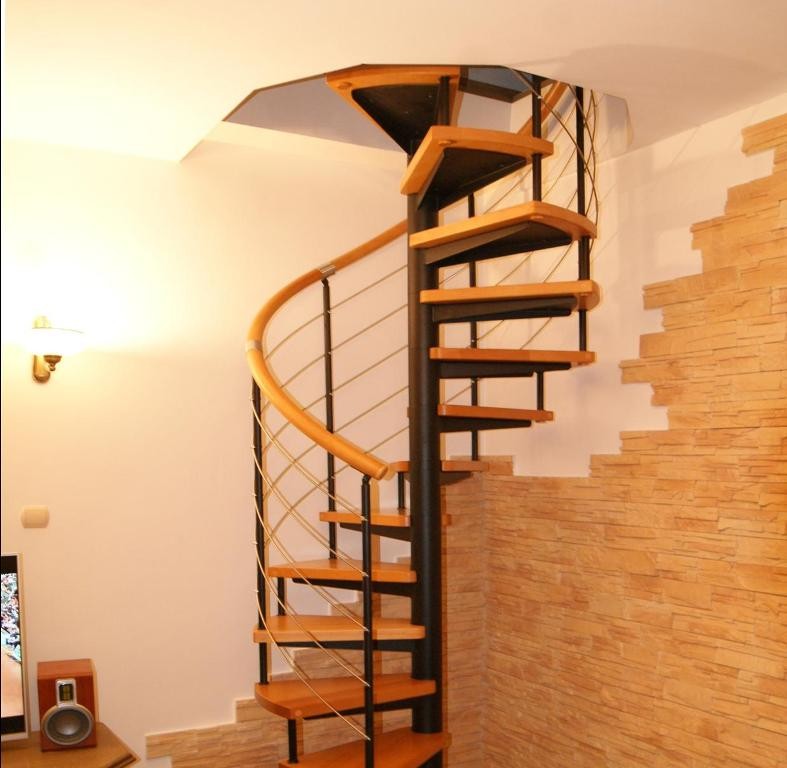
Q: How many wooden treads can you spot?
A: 12